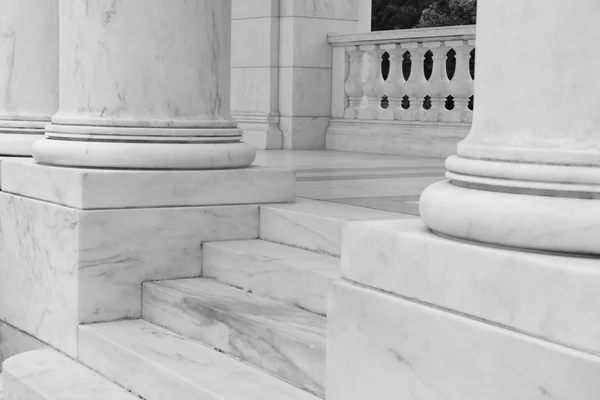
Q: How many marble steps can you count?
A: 5